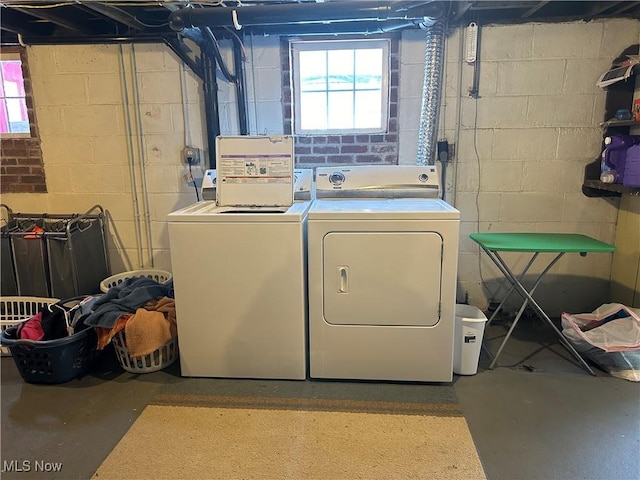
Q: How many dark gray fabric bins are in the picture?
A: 3